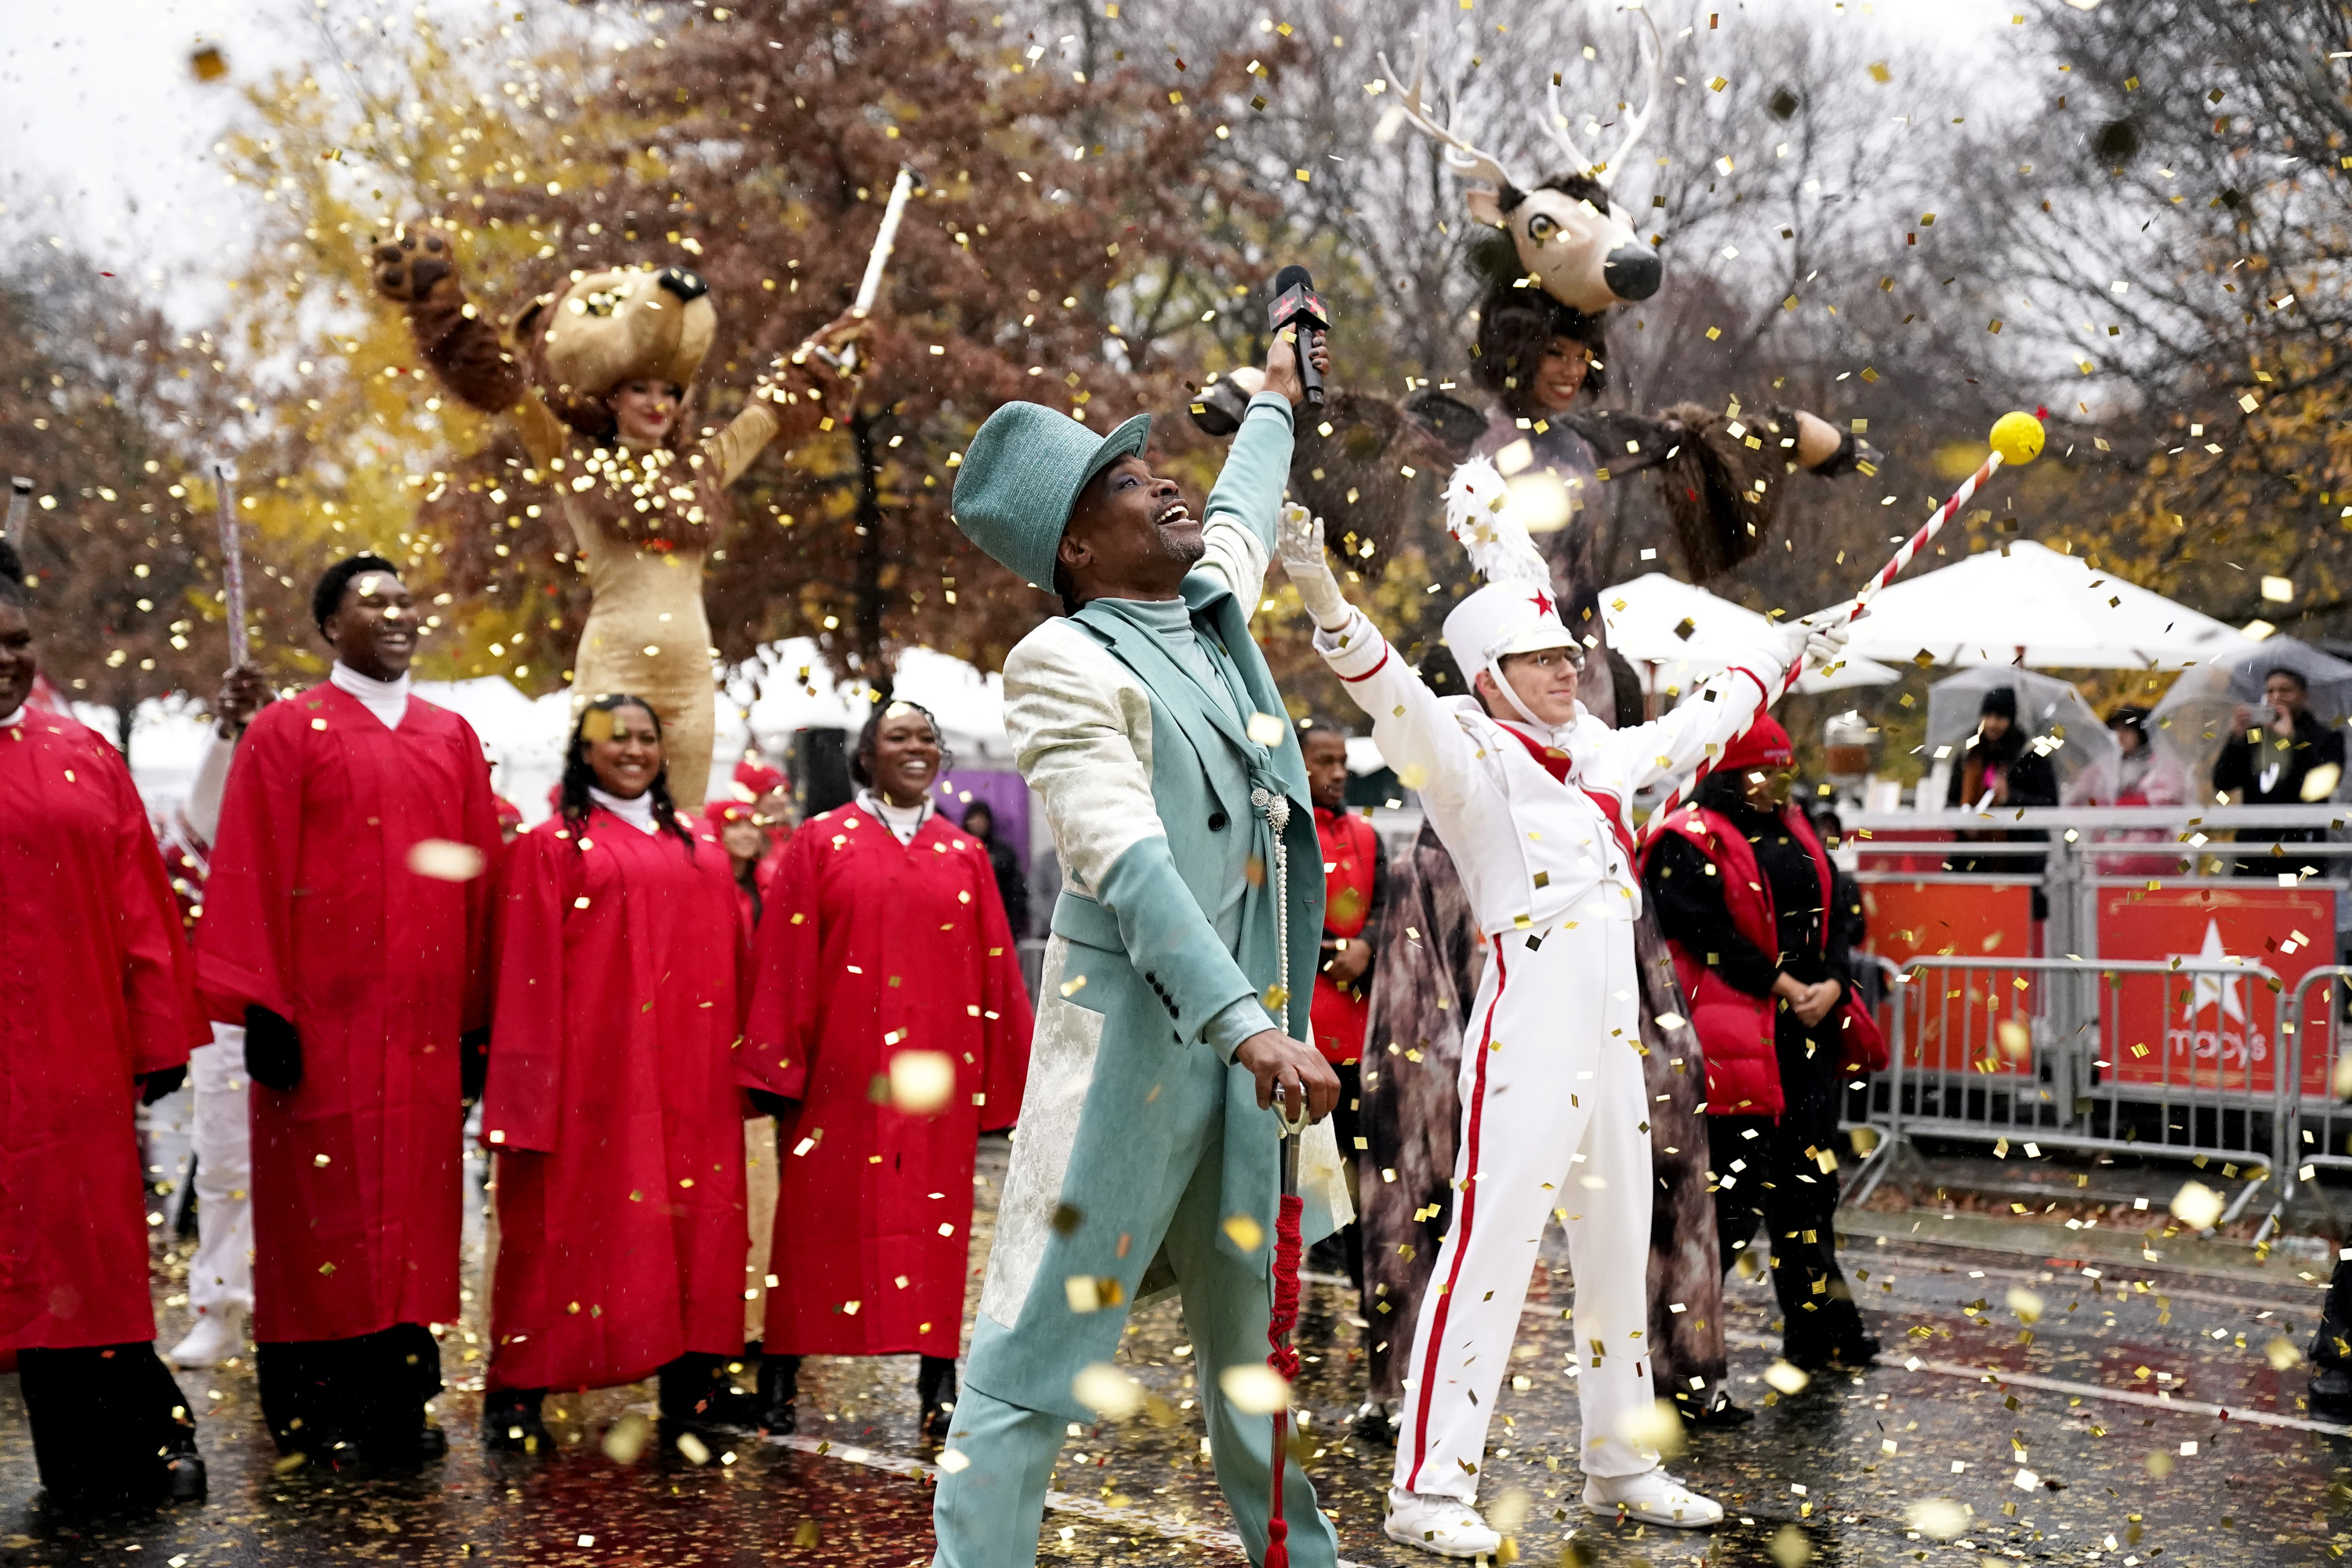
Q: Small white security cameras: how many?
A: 0